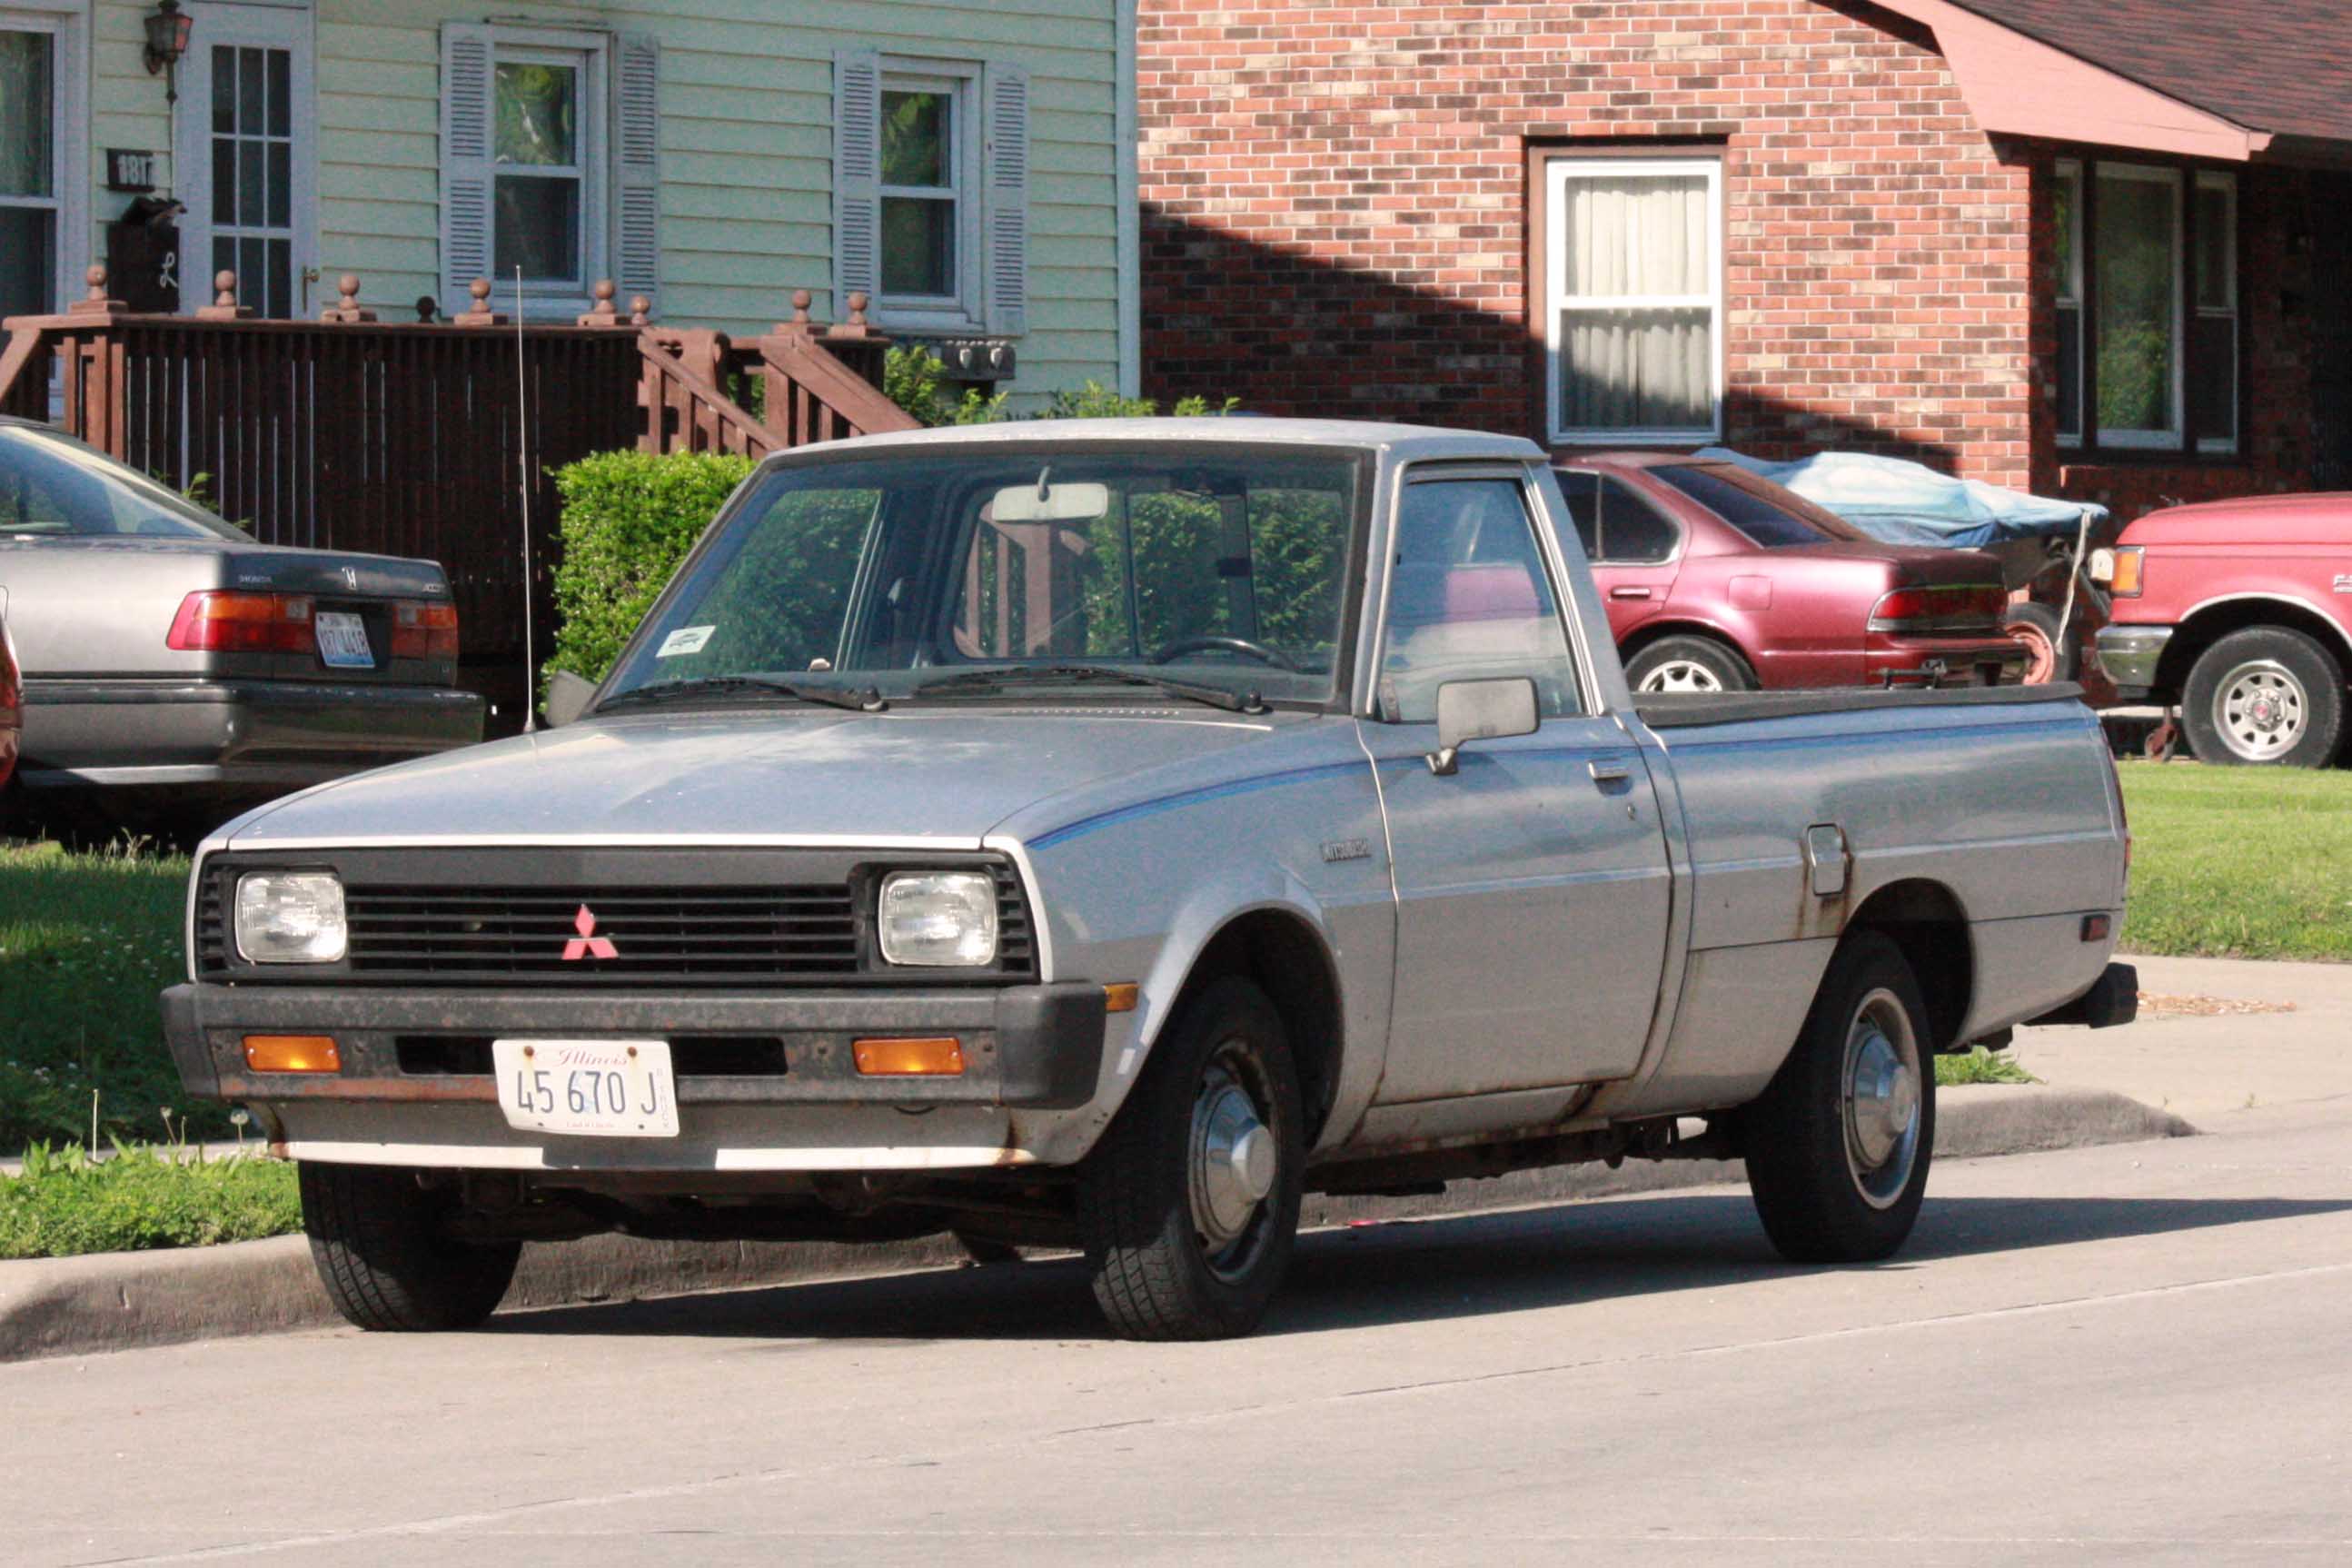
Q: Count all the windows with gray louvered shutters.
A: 2